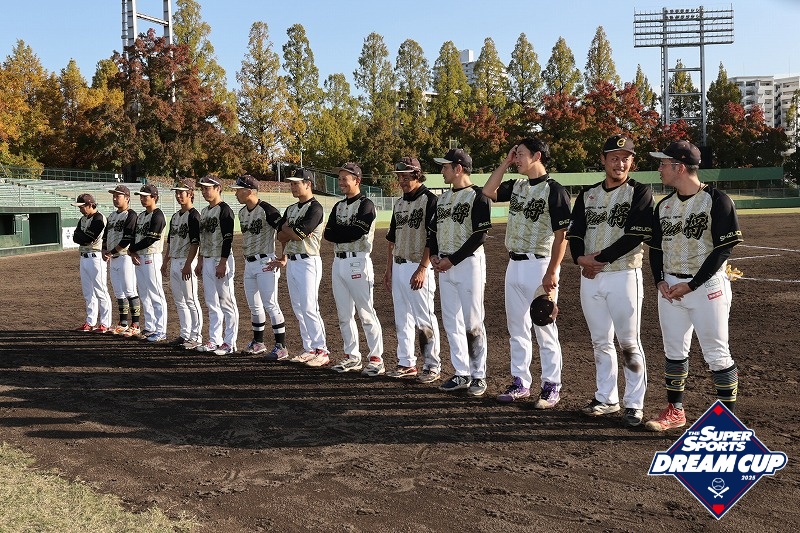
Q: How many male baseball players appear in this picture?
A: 13